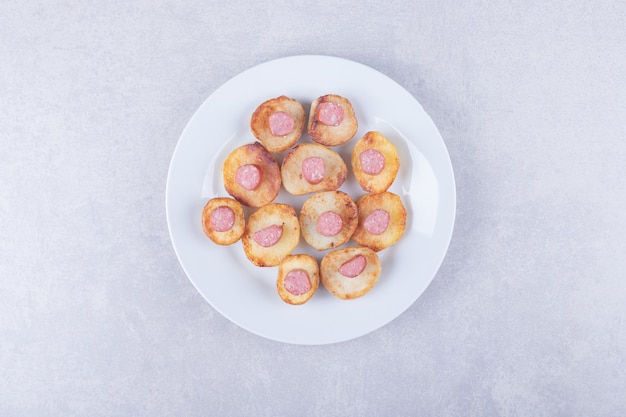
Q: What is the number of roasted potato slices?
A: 11